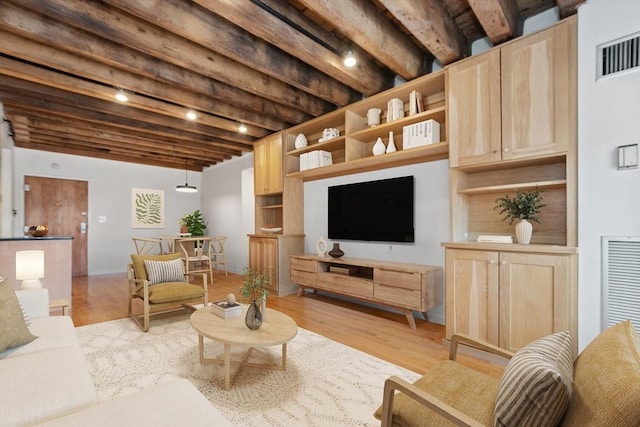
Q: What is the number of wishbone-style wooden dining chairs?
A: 4